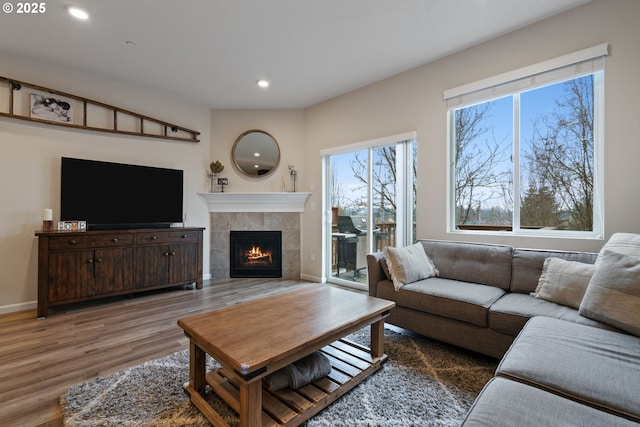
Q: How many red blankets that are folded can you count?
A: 0